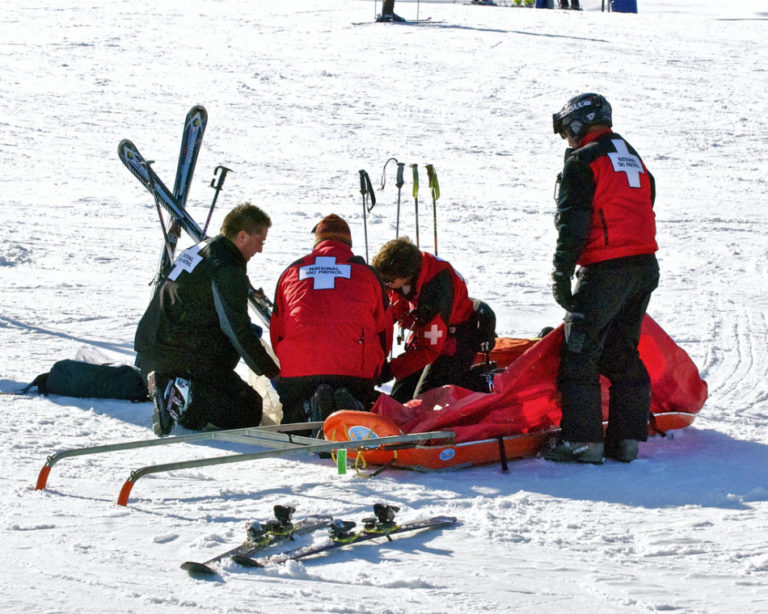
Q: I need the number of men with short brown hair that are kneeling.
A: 2